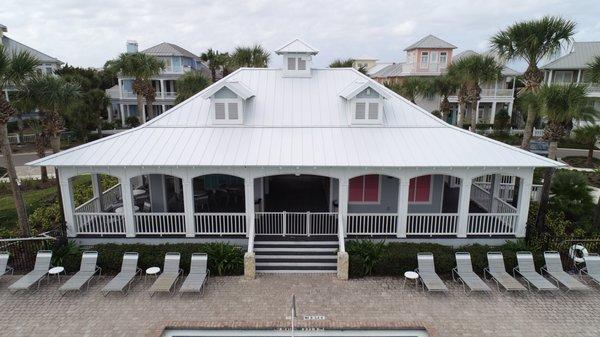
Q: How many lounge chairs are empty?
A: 12